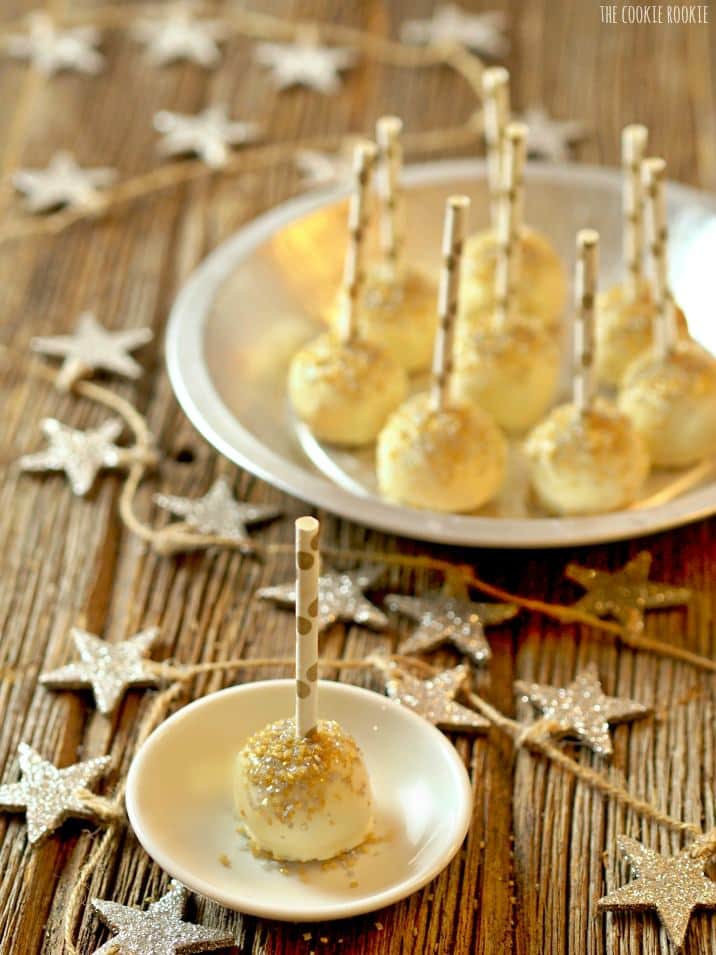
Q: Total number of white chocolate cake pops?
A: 9